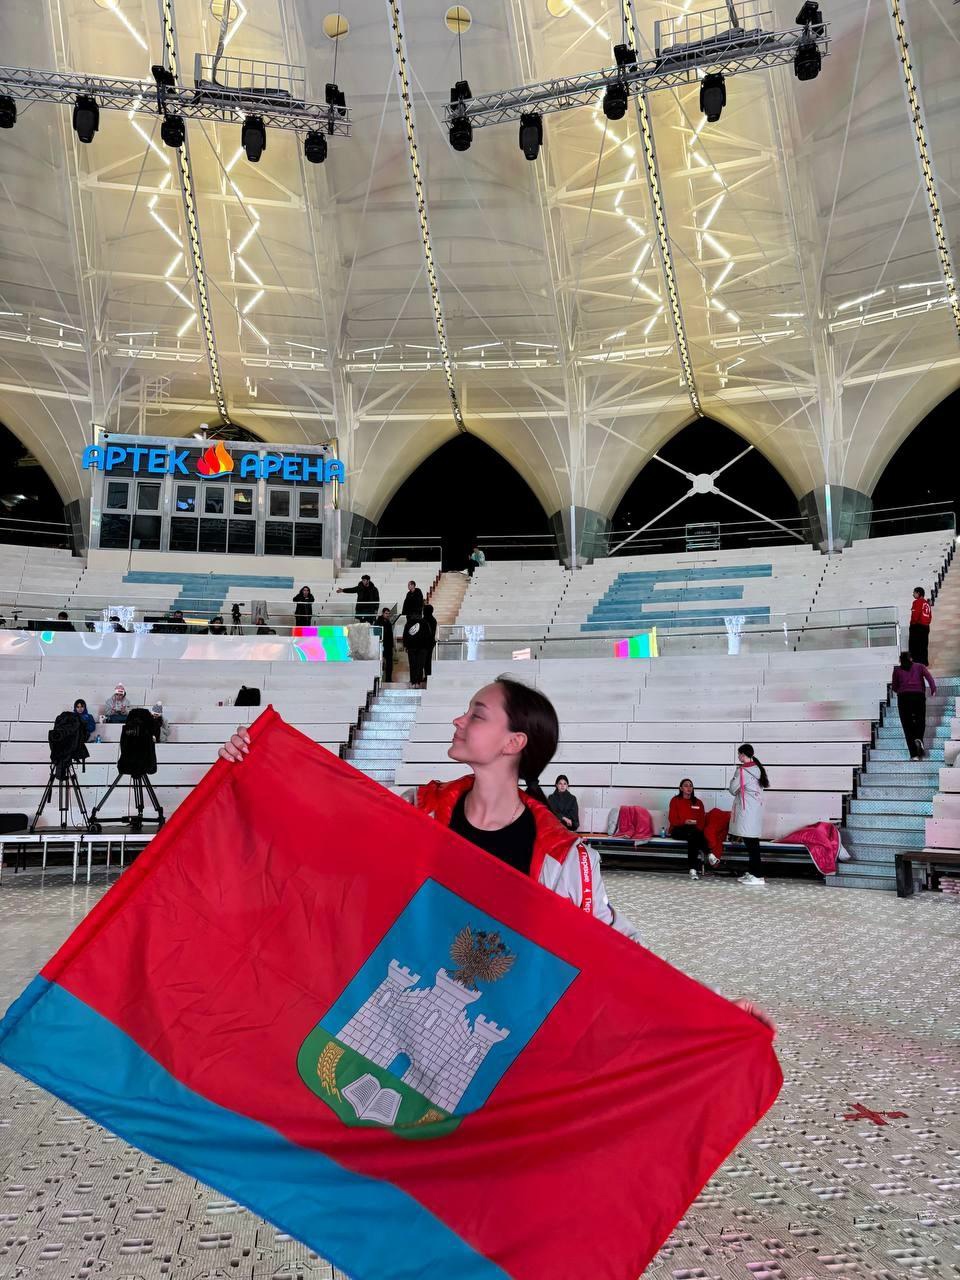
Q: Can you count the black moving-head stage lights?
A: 10